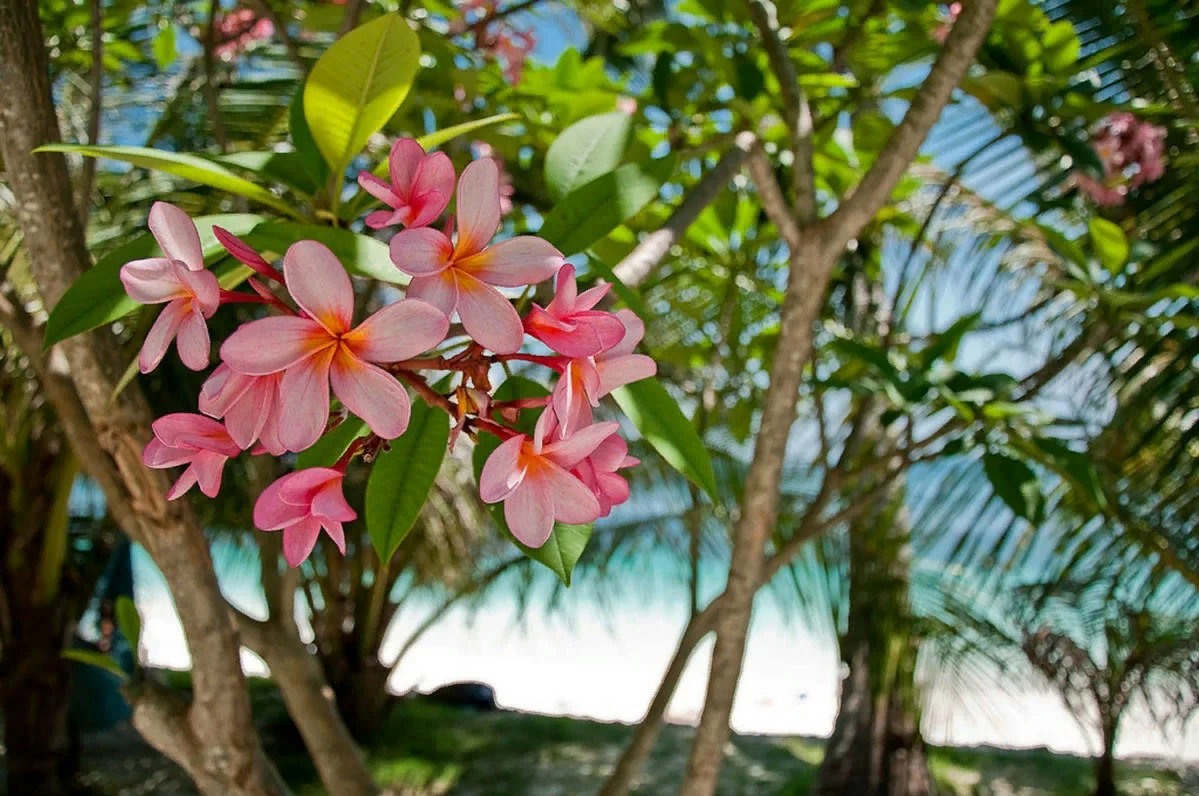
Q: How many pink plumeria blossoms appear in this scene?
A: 11